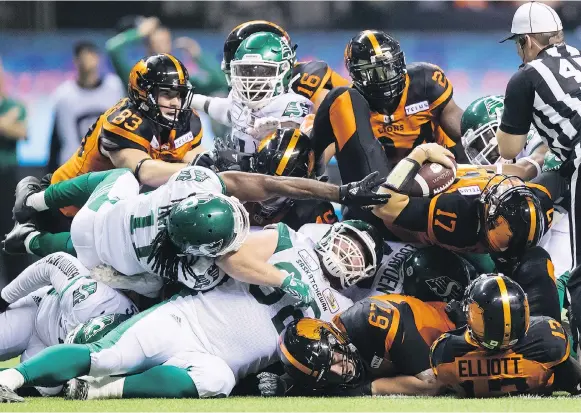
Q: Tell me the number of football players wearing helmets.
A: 13